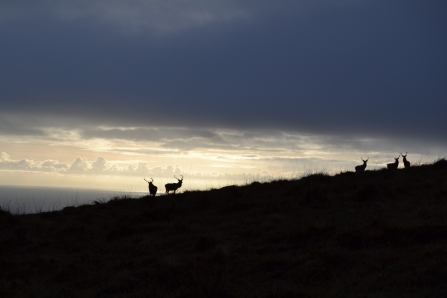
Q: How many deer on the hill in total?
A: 5